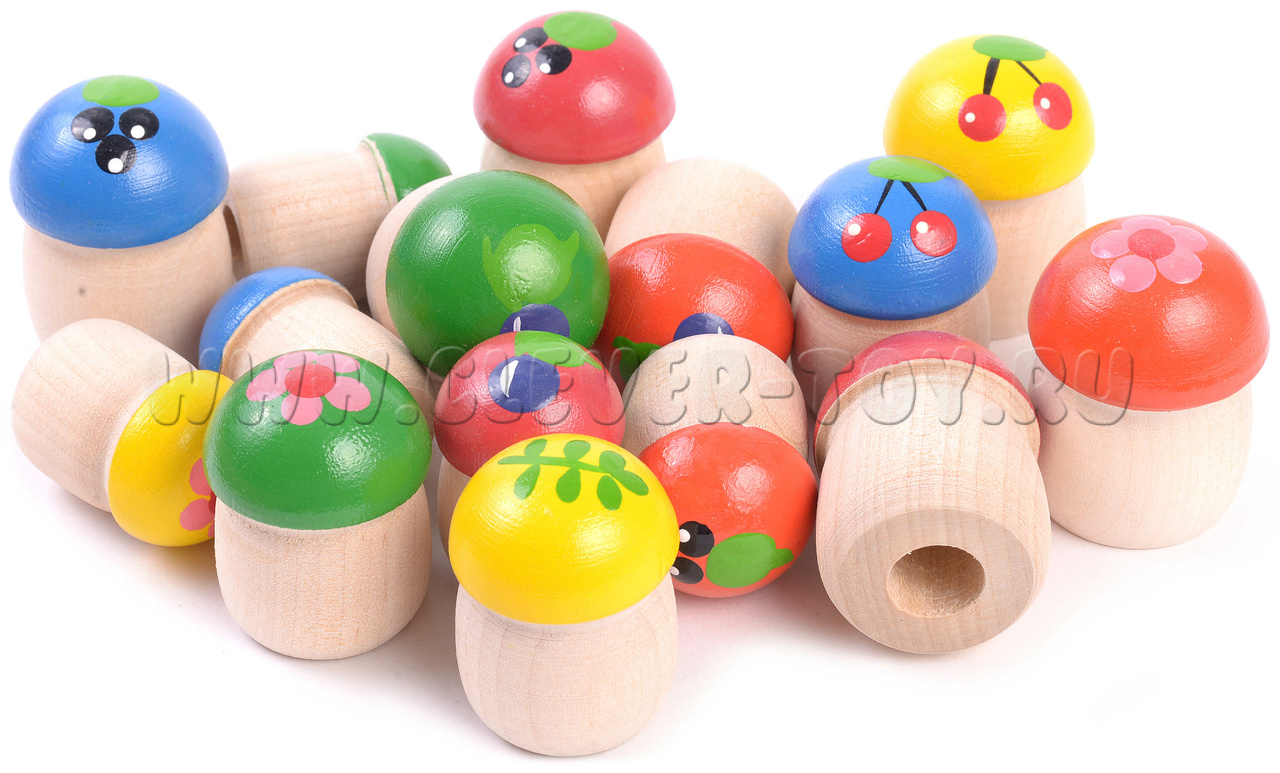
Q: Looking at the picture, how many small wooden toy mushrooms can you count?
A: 15